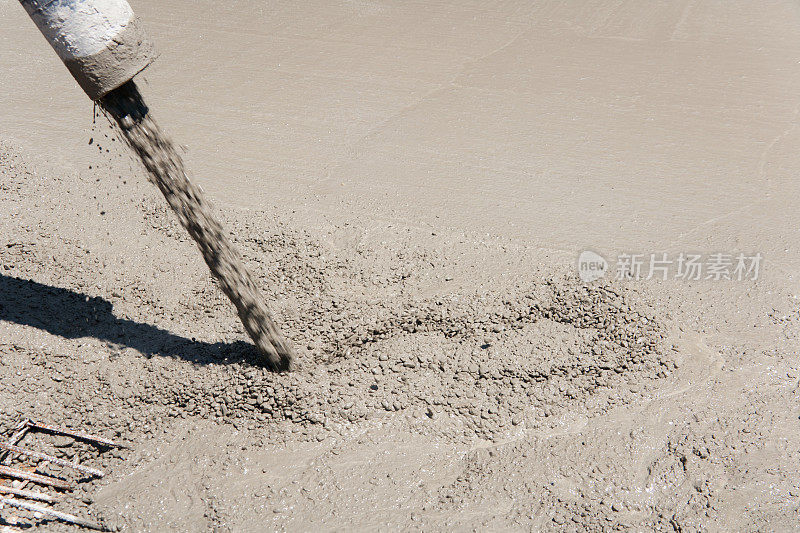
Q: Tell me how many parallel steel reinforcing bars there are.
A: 5